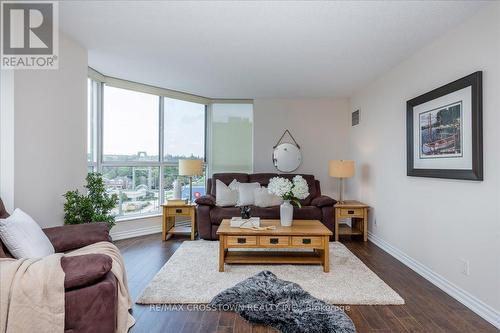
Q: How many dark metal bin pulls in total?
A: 5